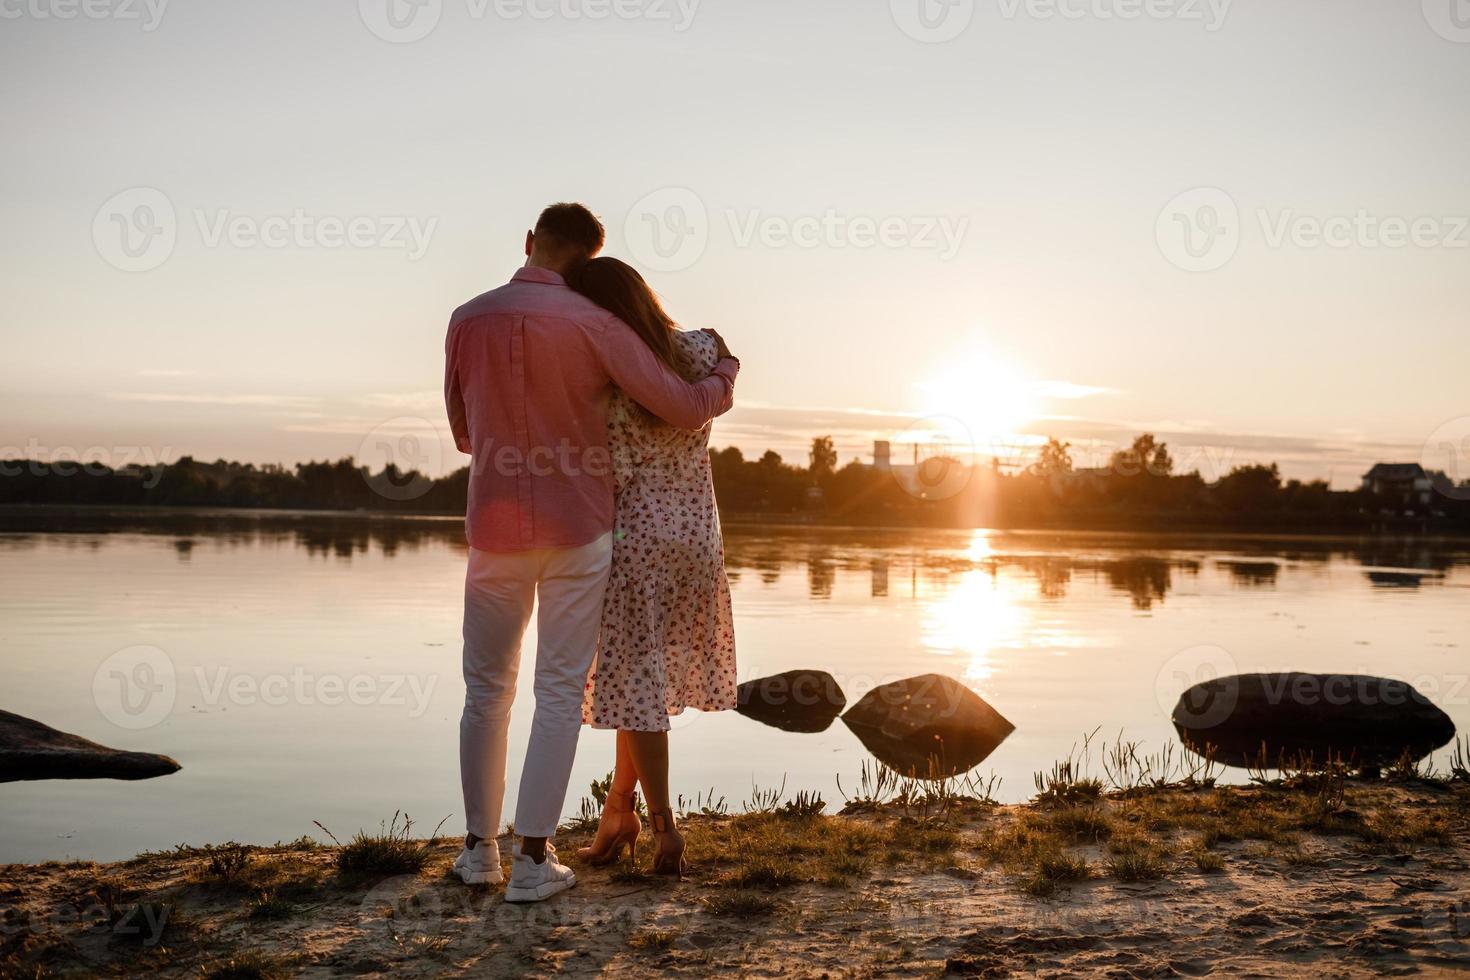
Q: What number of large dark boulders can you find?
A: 4